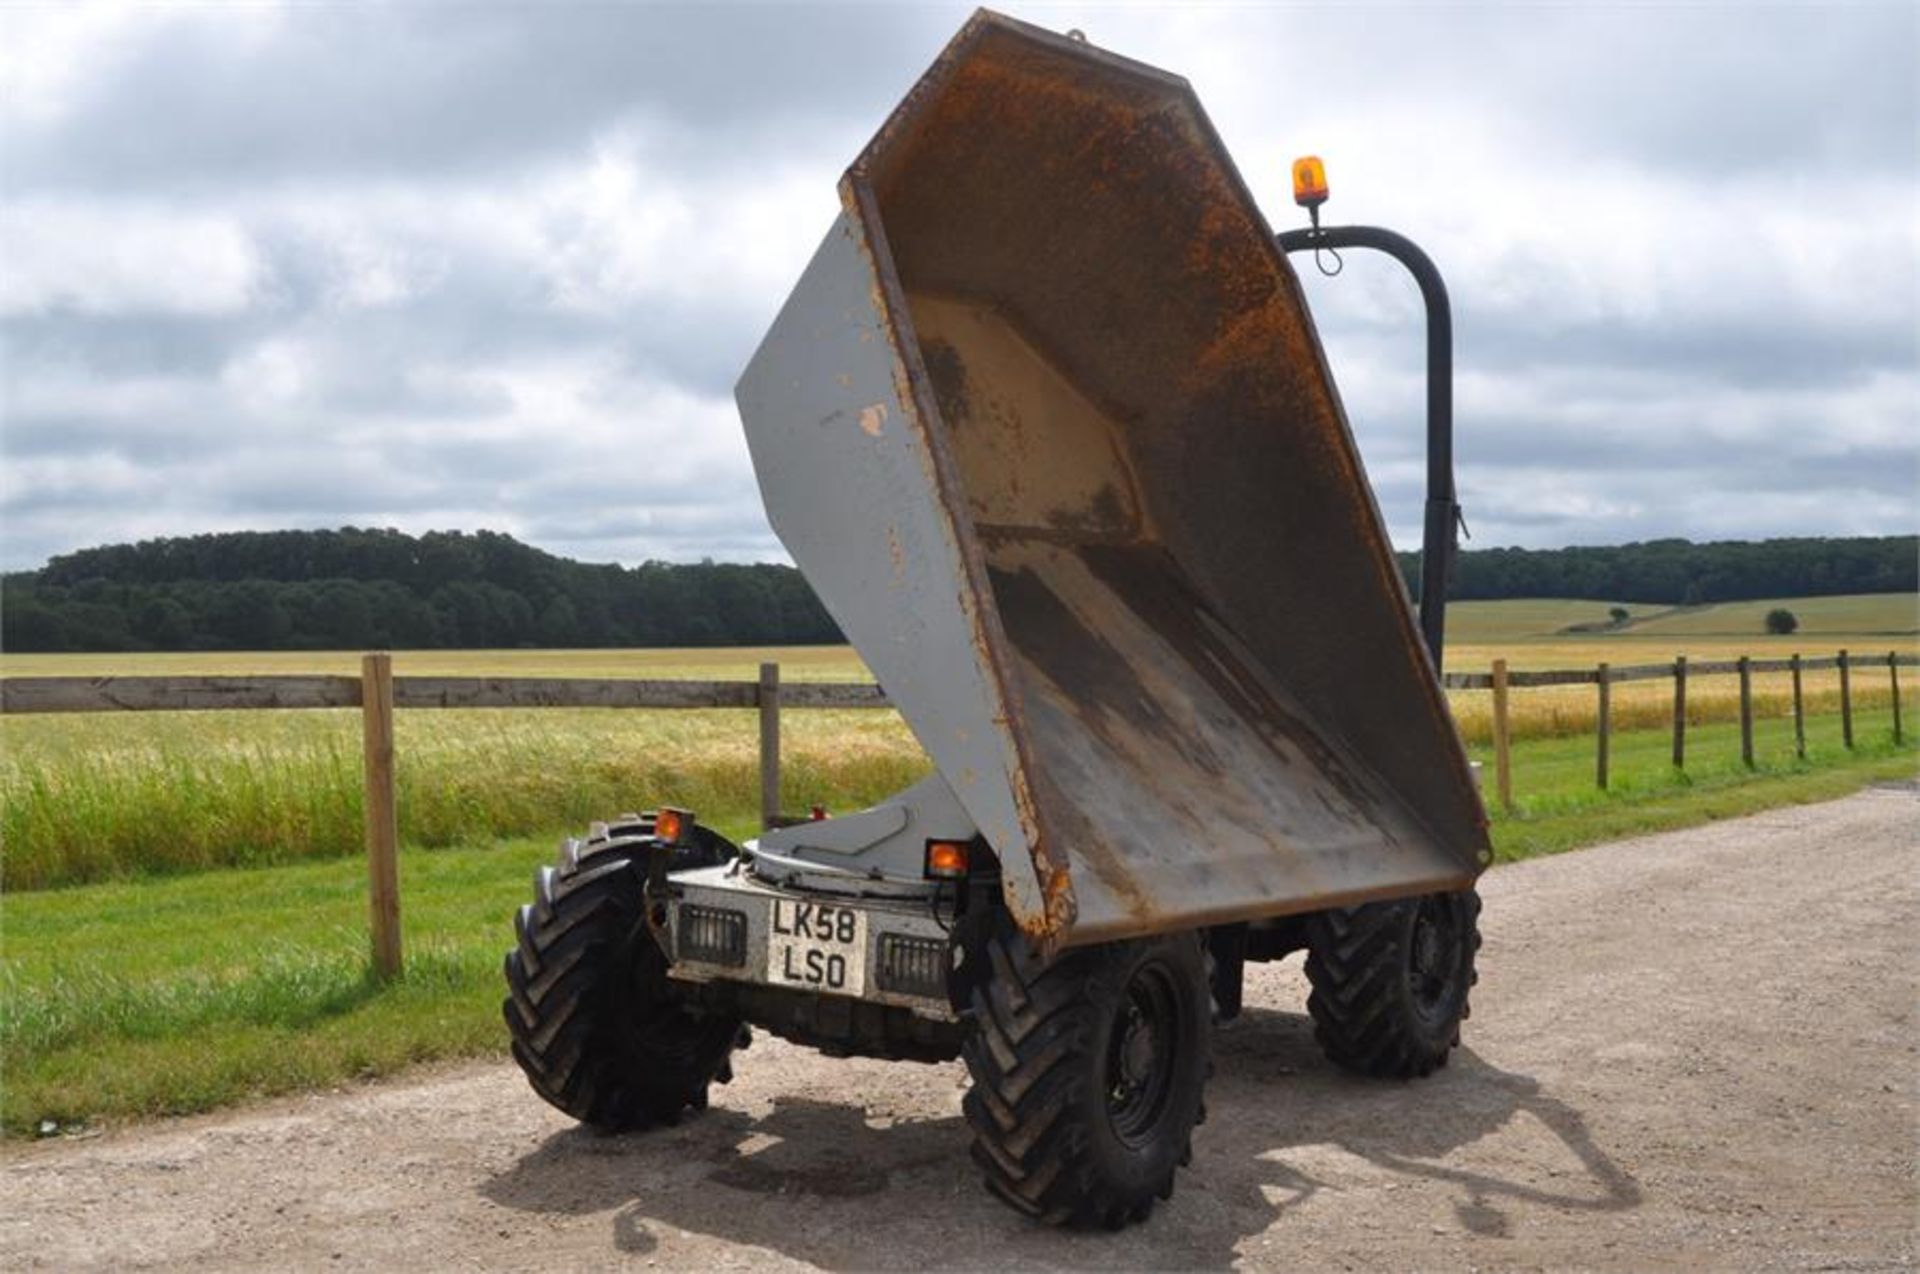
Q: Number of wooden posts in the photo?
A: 9